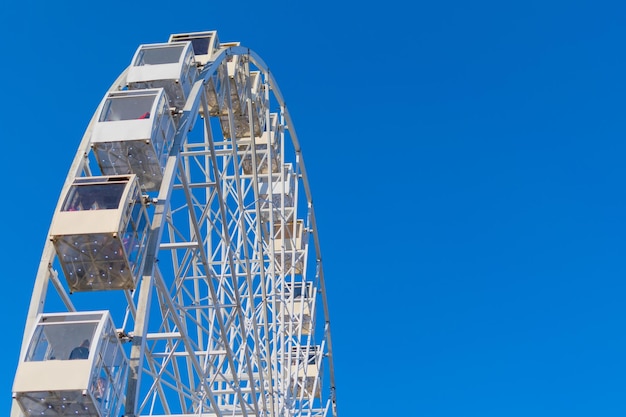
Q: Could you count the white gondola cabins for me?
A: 12